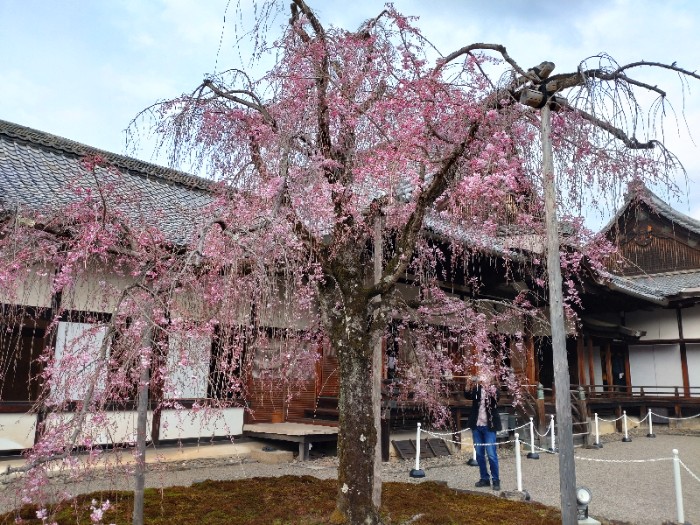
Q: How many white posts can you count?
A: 9